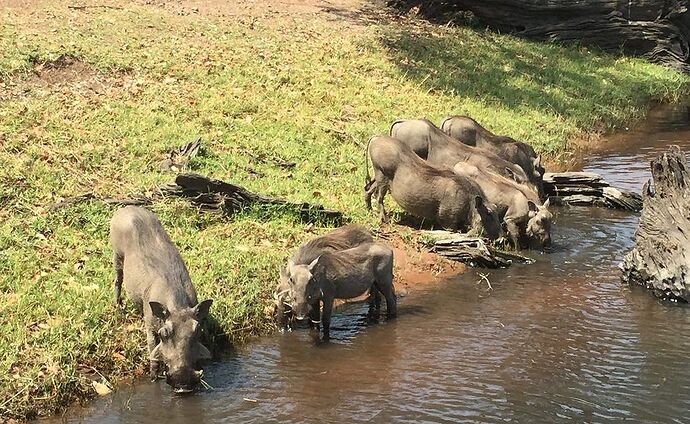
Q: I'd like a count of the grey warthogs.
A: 7